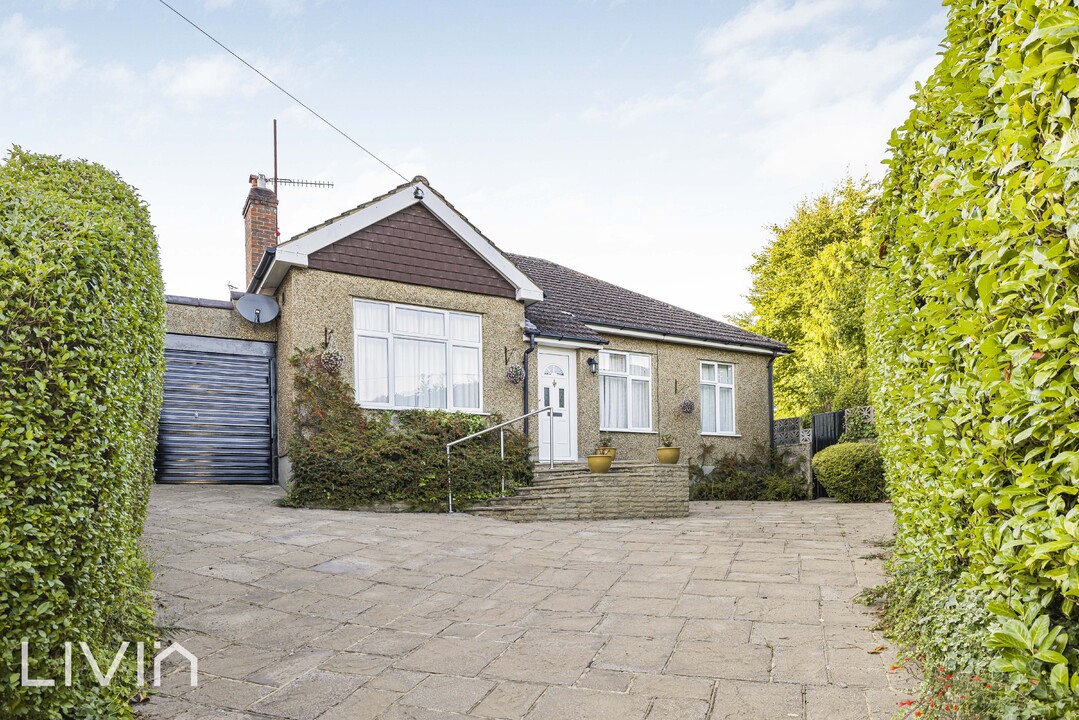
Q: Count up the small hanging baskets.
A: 3